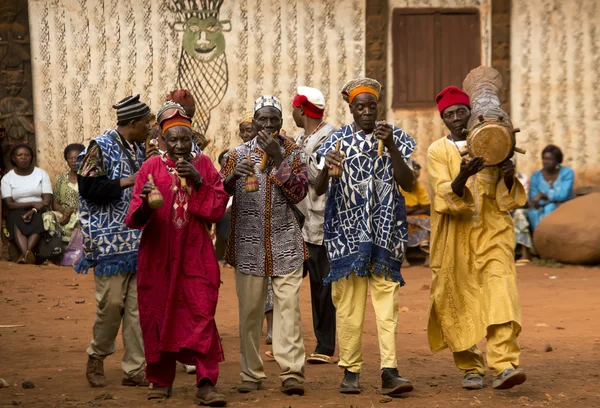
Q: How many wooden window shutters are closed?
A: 2